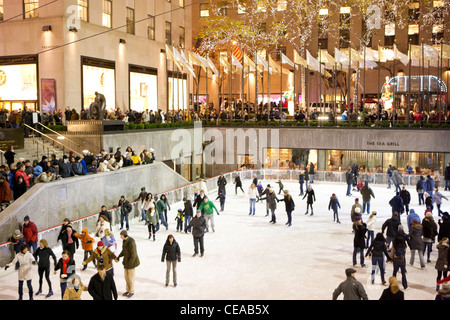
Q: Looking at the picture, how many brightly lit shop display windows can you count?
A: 4